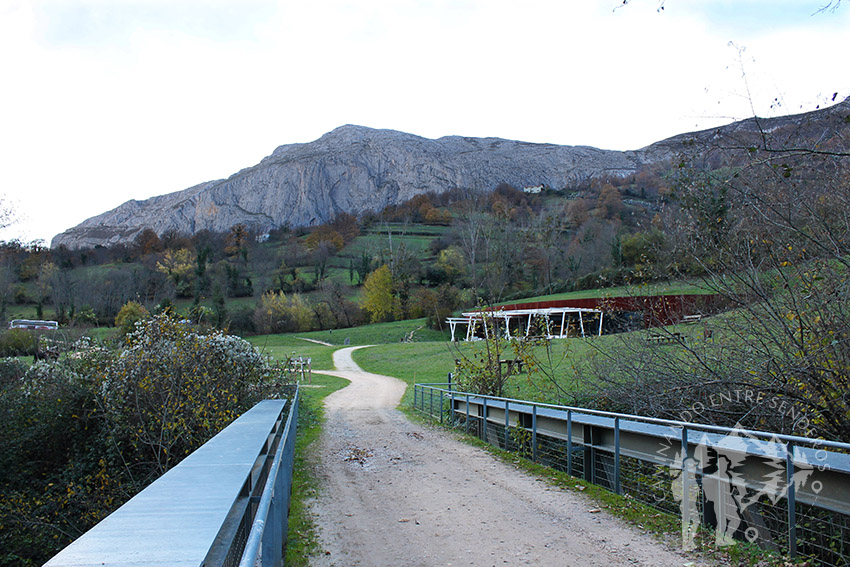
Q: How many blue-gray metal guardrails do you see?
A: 2